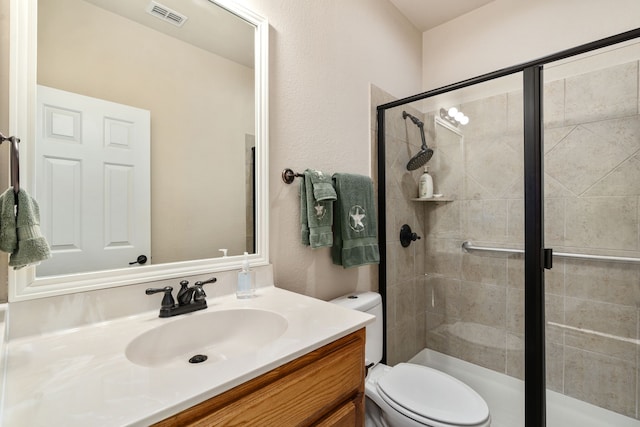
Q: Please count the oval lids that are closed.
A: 1